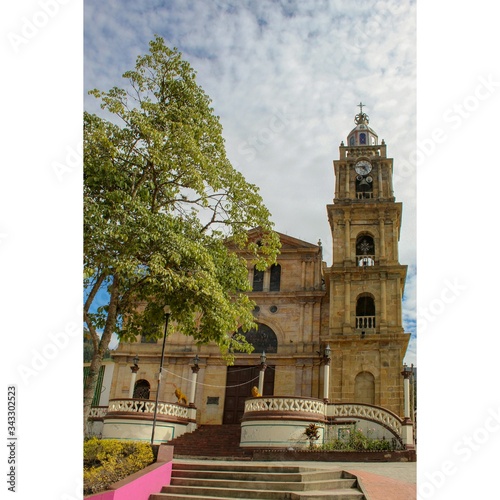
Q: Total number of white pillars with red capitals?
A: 5